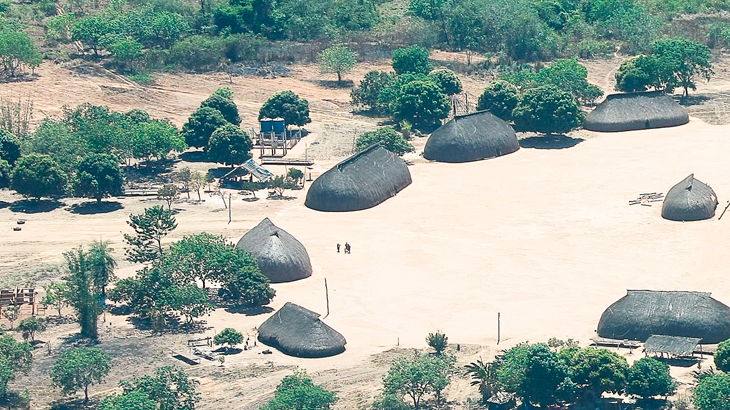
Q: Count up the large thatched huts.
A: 7